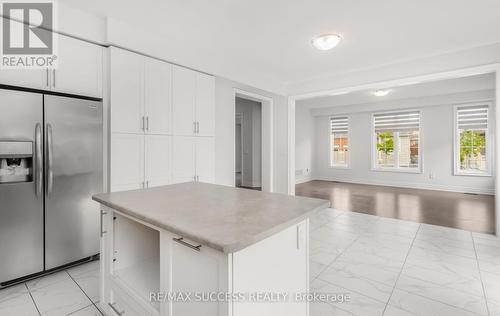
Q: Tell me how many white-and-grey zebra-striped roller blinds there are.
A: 3